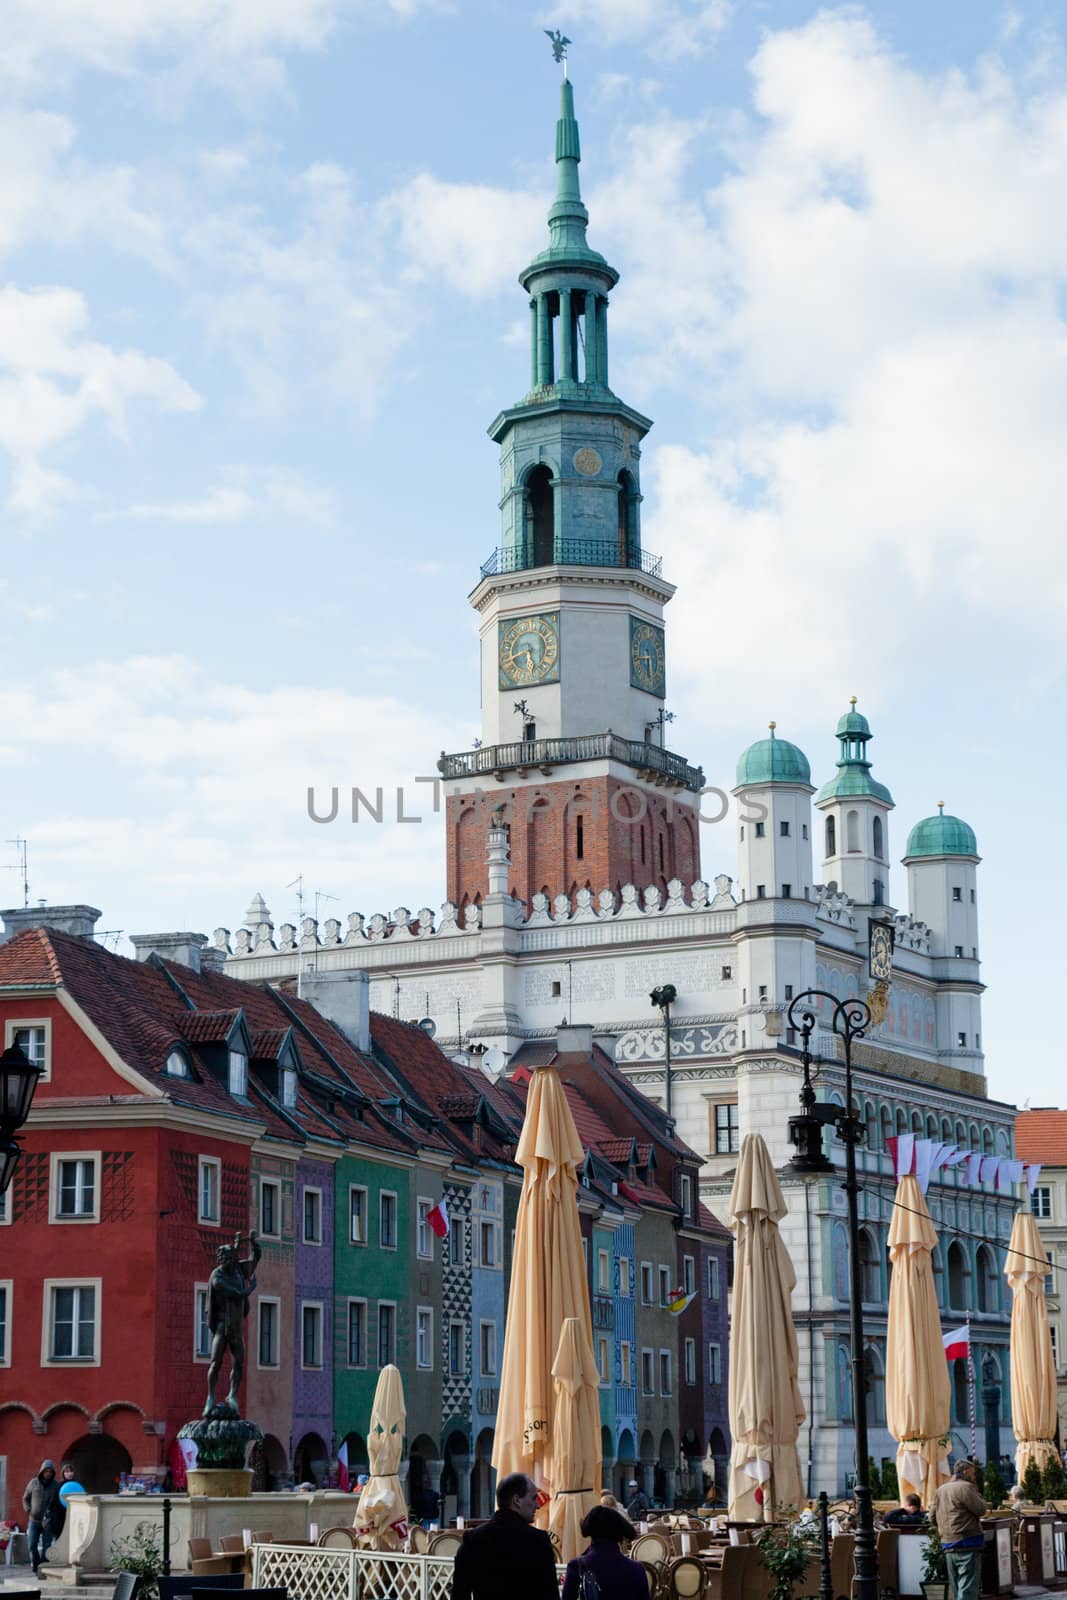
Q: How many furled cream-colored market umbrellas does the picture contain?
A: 6